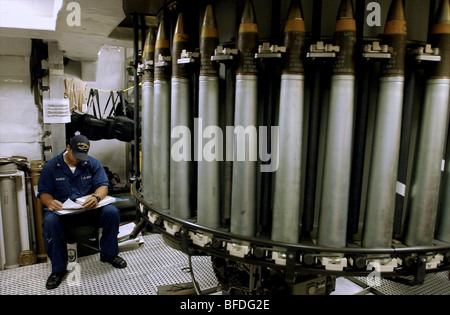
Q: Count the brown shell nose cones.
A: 9